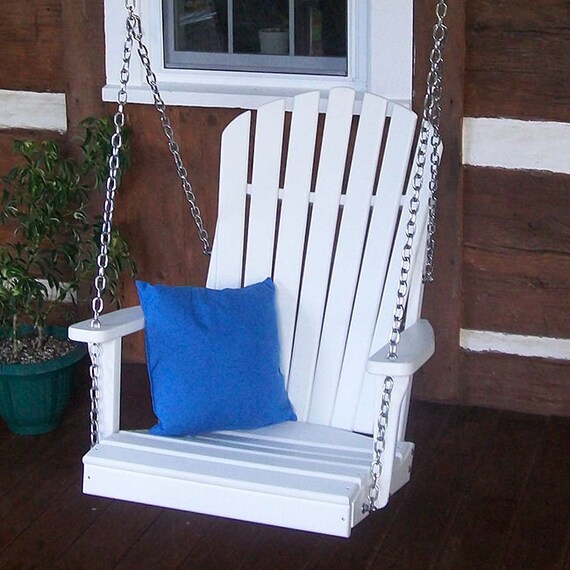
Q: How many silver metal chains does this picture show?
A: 4